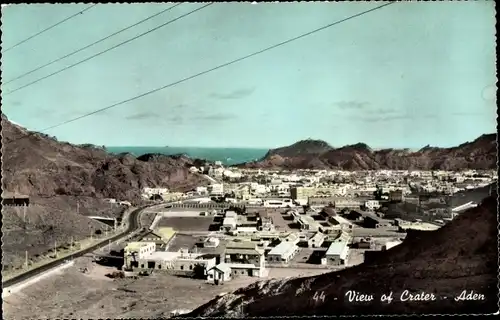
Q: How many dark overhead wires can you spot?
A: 4